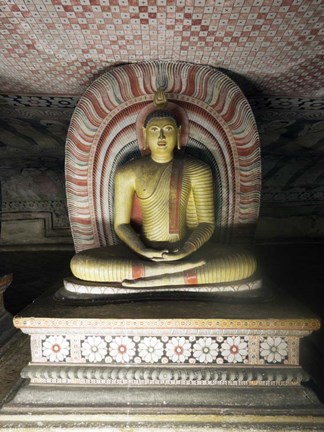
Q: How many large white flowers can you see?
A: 8